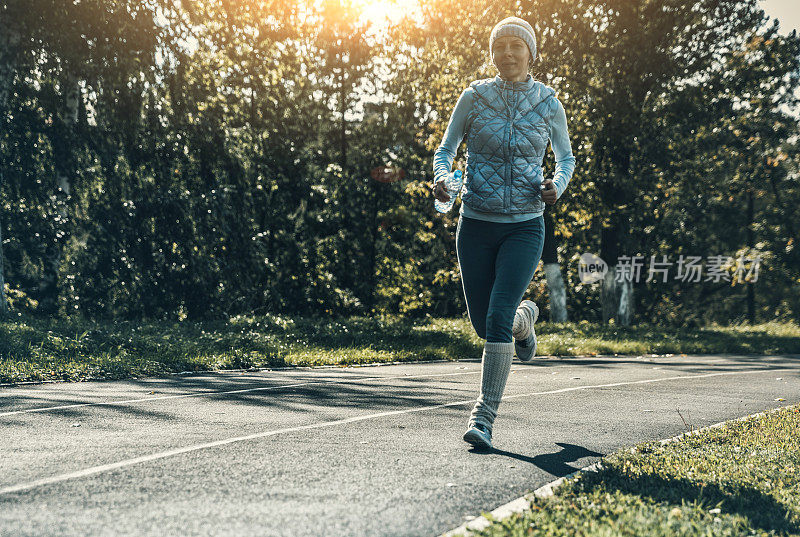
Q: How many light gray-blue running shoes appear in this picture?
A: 2